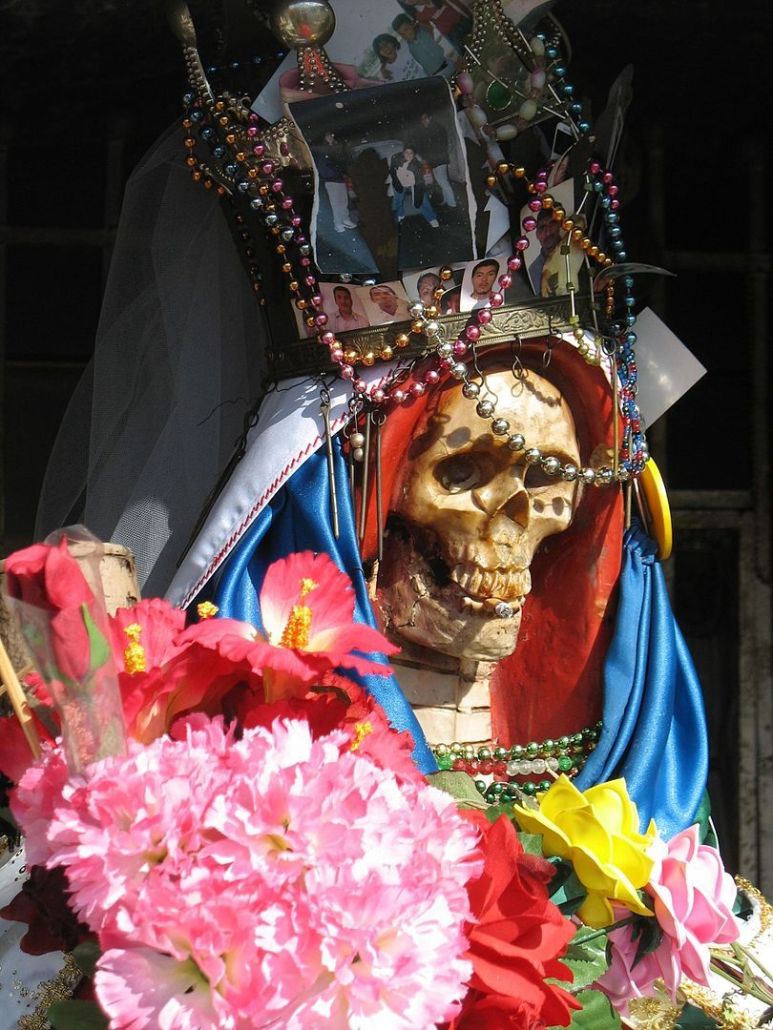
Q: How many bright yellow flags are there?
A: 0